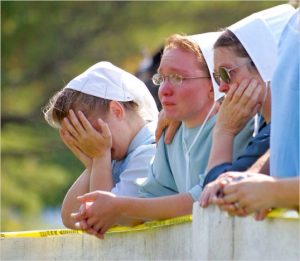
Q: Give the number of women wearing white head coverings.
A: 3